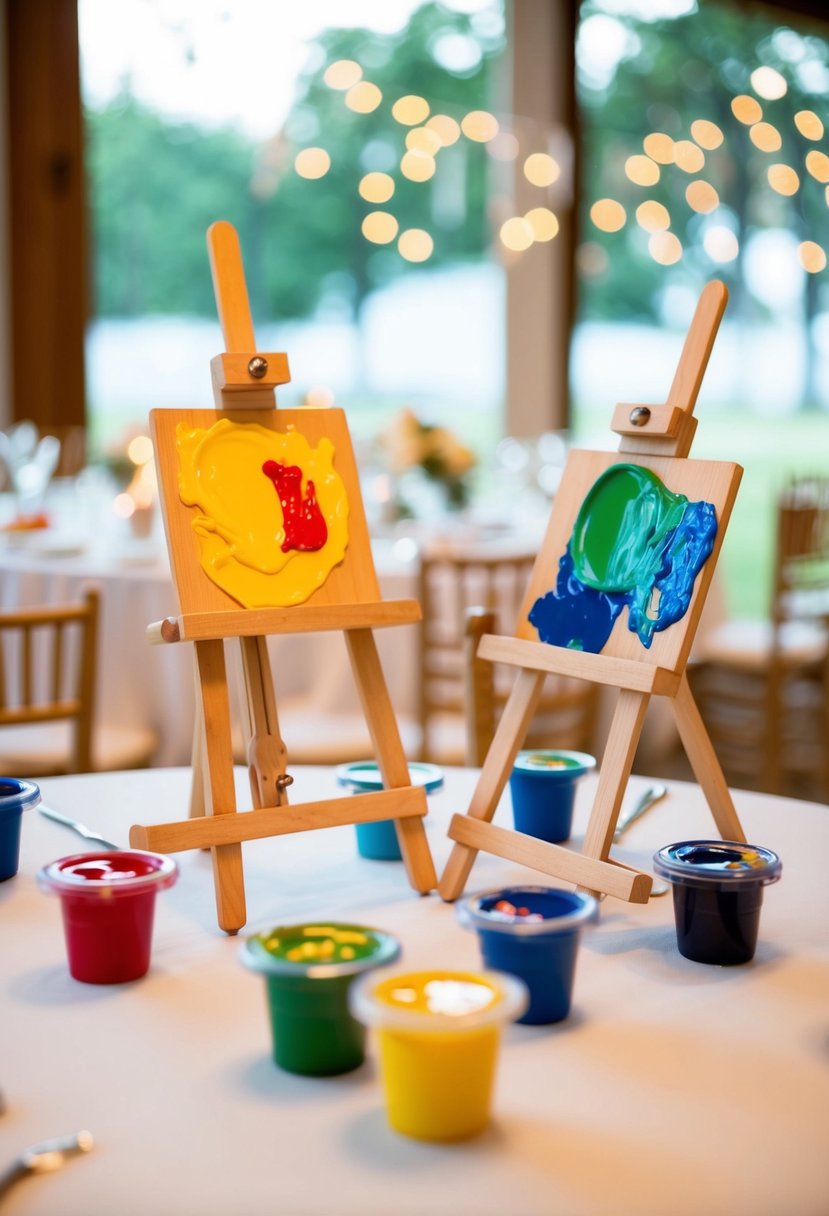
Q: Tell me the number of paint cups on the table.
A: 8